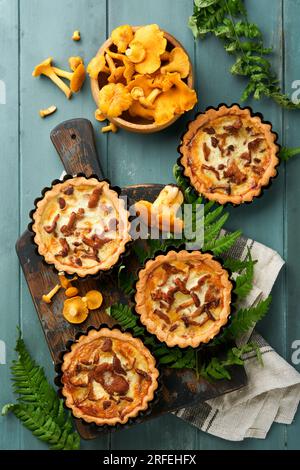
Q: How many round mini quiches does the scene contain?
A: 4